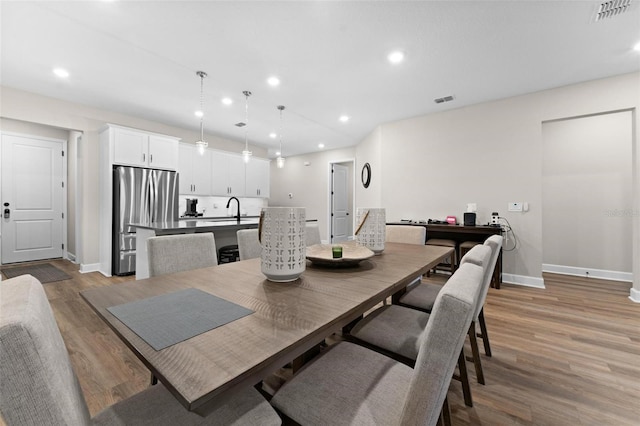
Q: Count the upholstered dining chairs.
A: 8